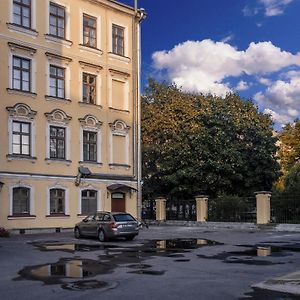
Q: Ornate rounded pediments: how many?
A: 4